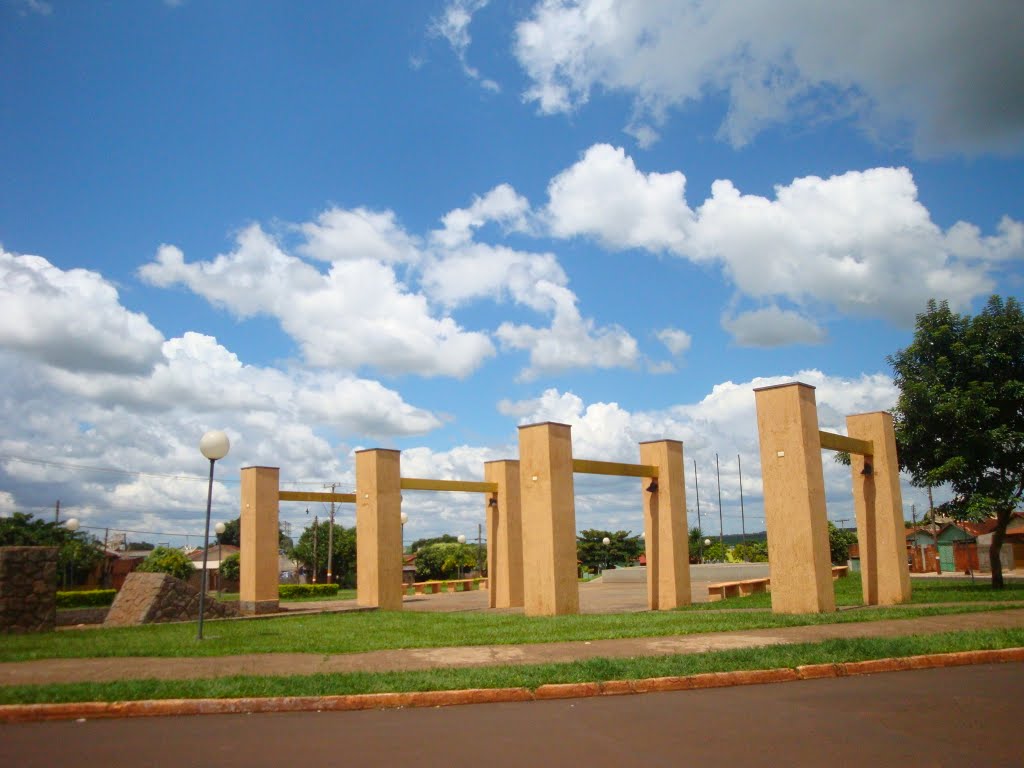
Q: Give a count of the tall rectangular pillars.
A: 7